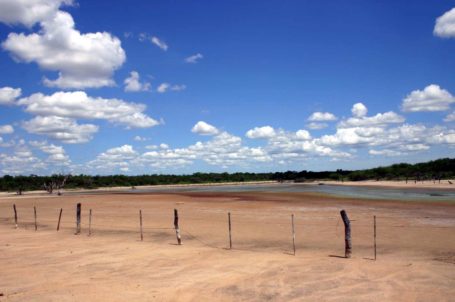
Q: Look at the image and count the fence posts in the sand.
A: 11